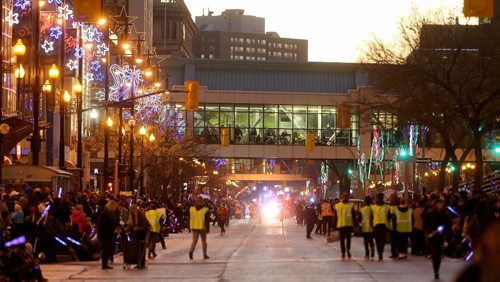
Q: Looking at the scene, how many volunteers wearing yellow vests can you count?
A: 7